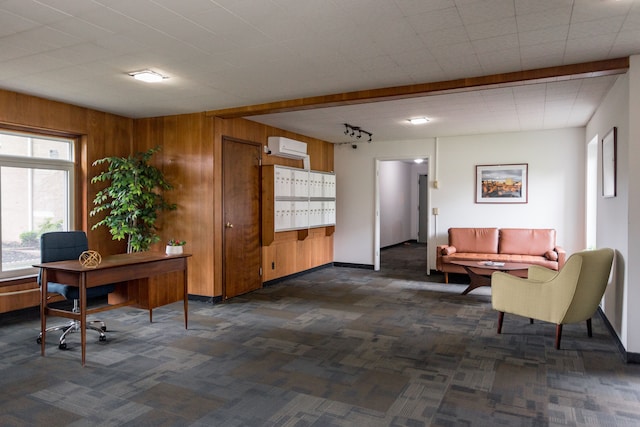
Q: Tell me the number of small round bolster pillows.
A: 2